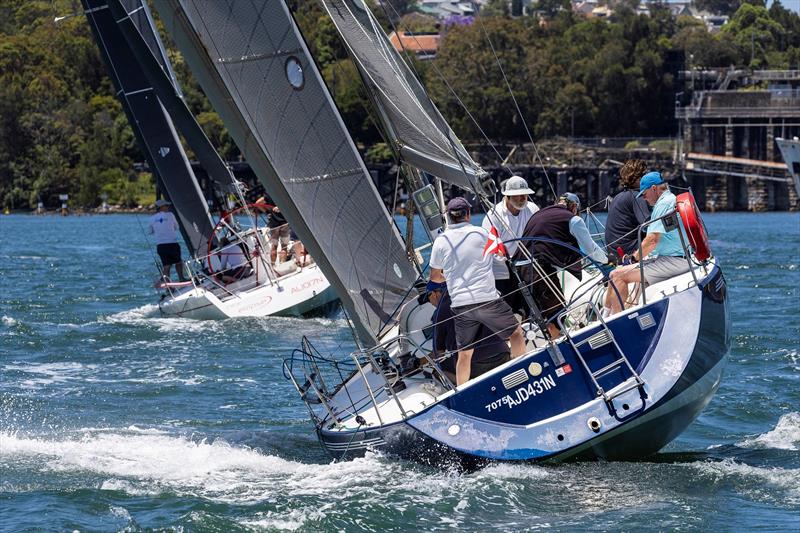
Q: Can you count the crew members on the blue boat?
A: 6